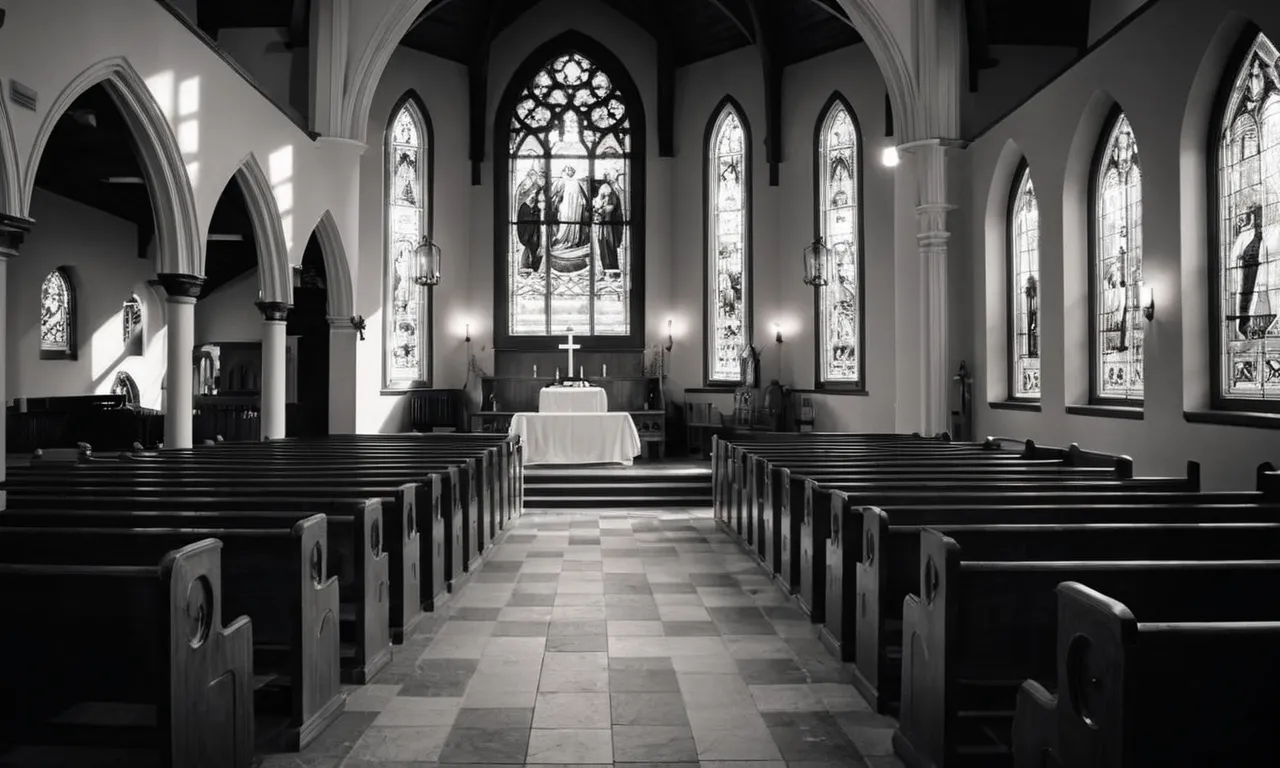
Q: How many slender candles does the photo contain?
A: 4